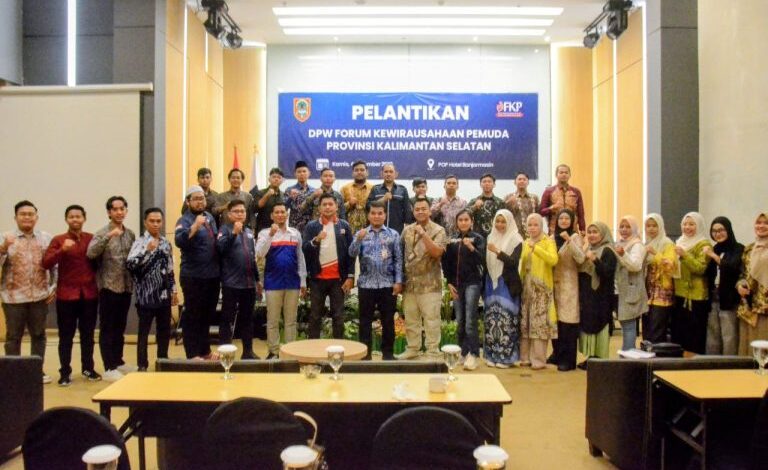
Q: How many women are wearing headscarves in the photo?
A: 9